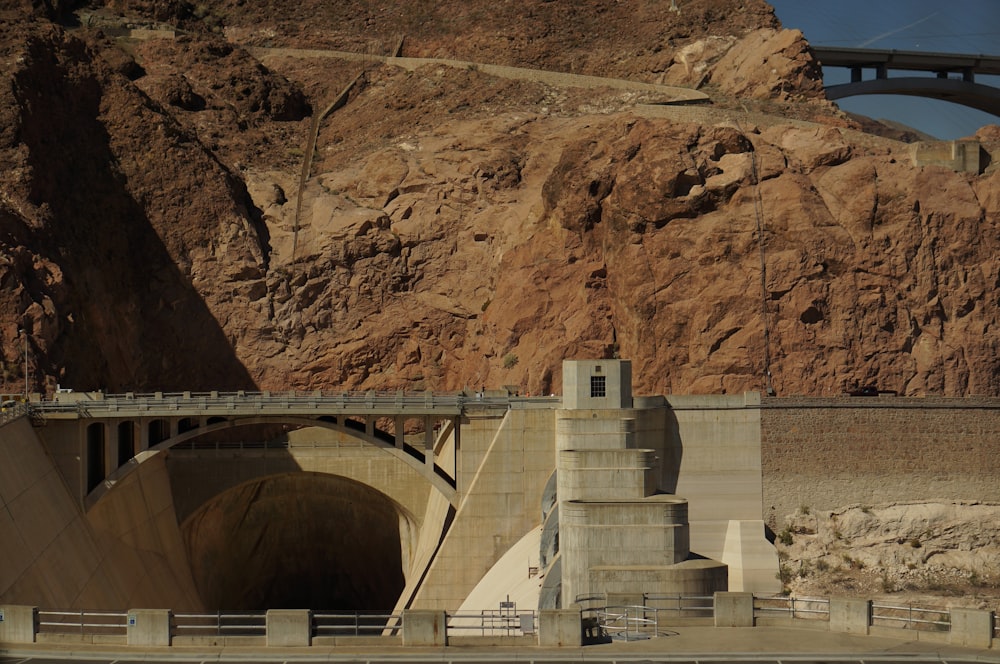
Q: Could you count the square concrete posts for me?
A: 9